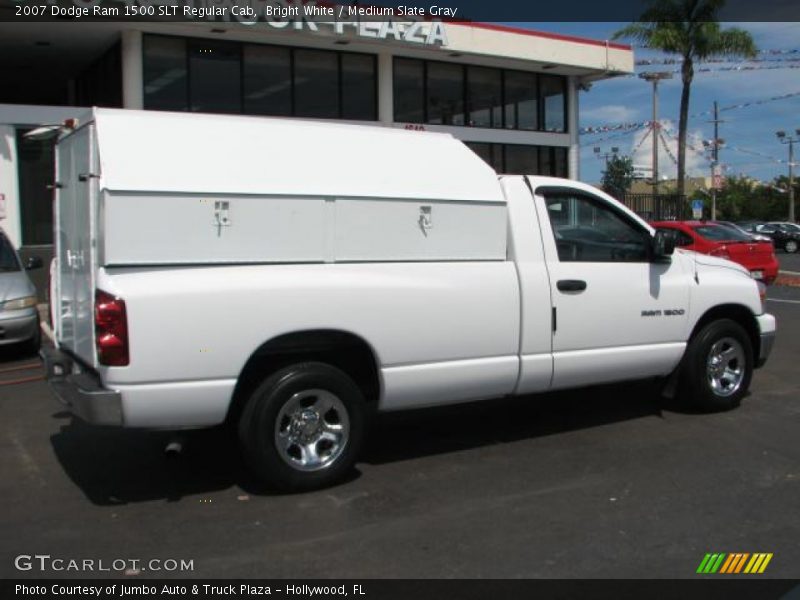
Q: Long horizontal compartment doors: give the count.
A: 2